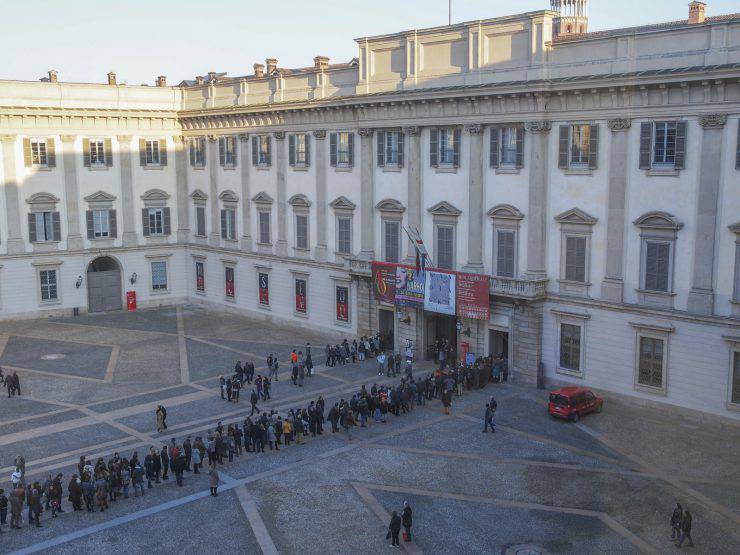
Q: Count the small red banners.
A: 5